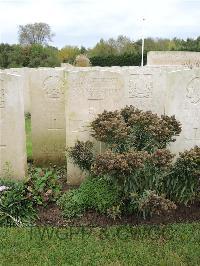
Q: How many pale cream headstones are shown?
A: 5